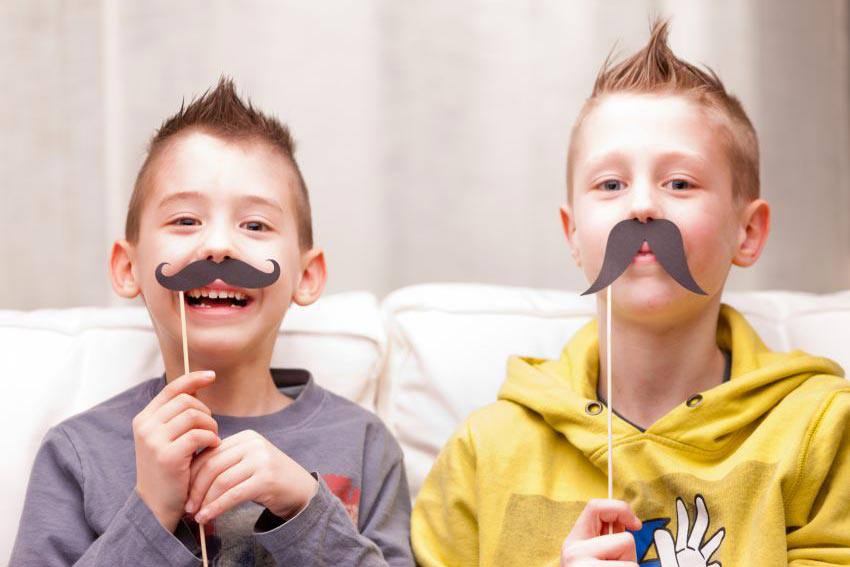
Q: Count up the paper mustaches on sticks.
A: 2